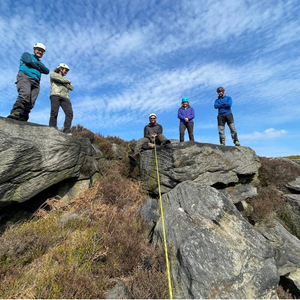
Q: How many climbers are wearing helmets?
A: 5